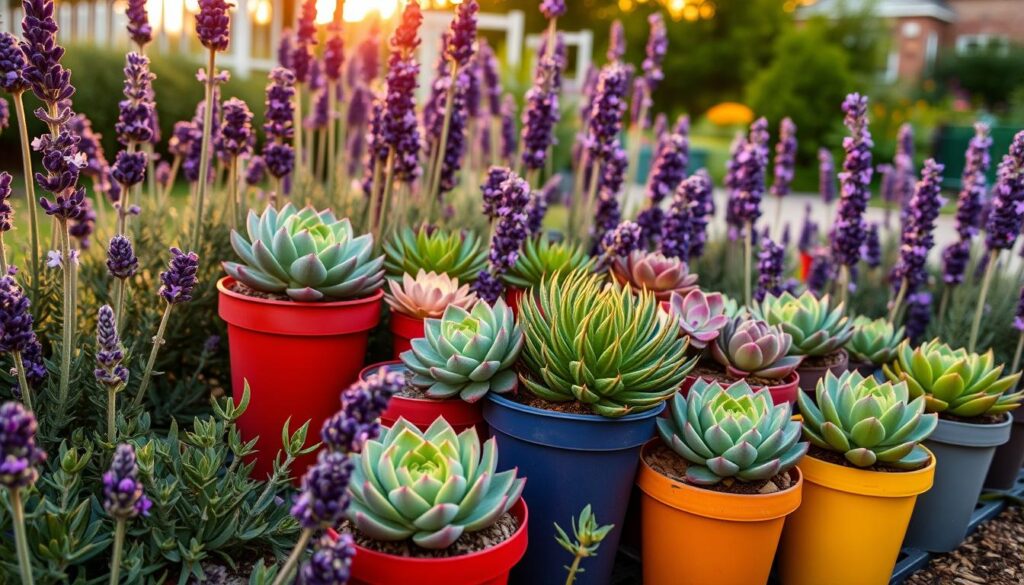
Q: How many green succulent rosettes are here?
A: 11